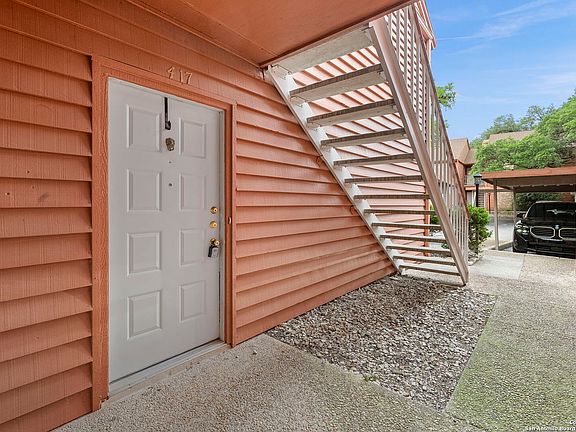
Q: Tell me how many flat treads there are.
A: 13